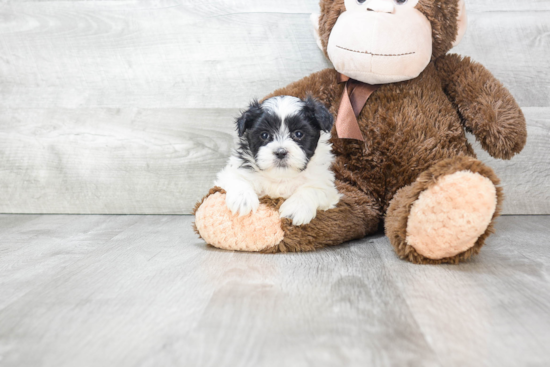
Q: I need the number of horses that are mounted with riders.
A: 0